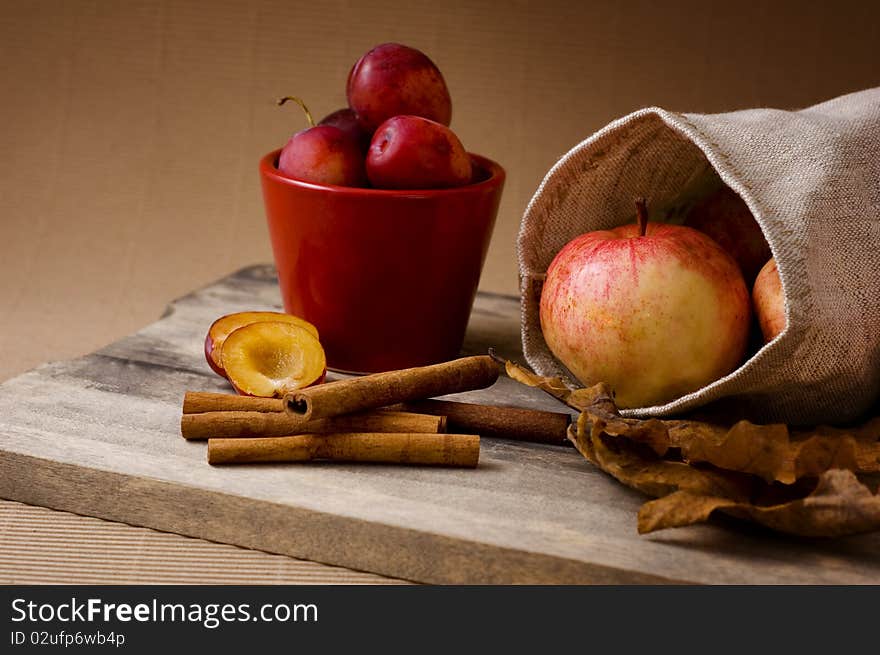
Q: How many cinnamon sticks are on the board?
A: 5